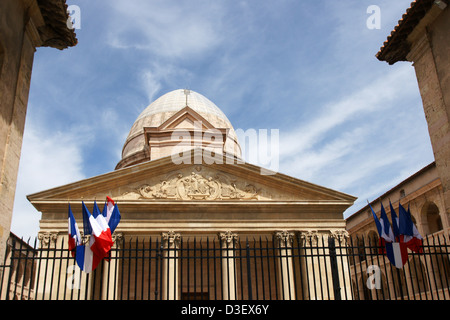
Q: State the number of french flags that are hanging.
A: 10